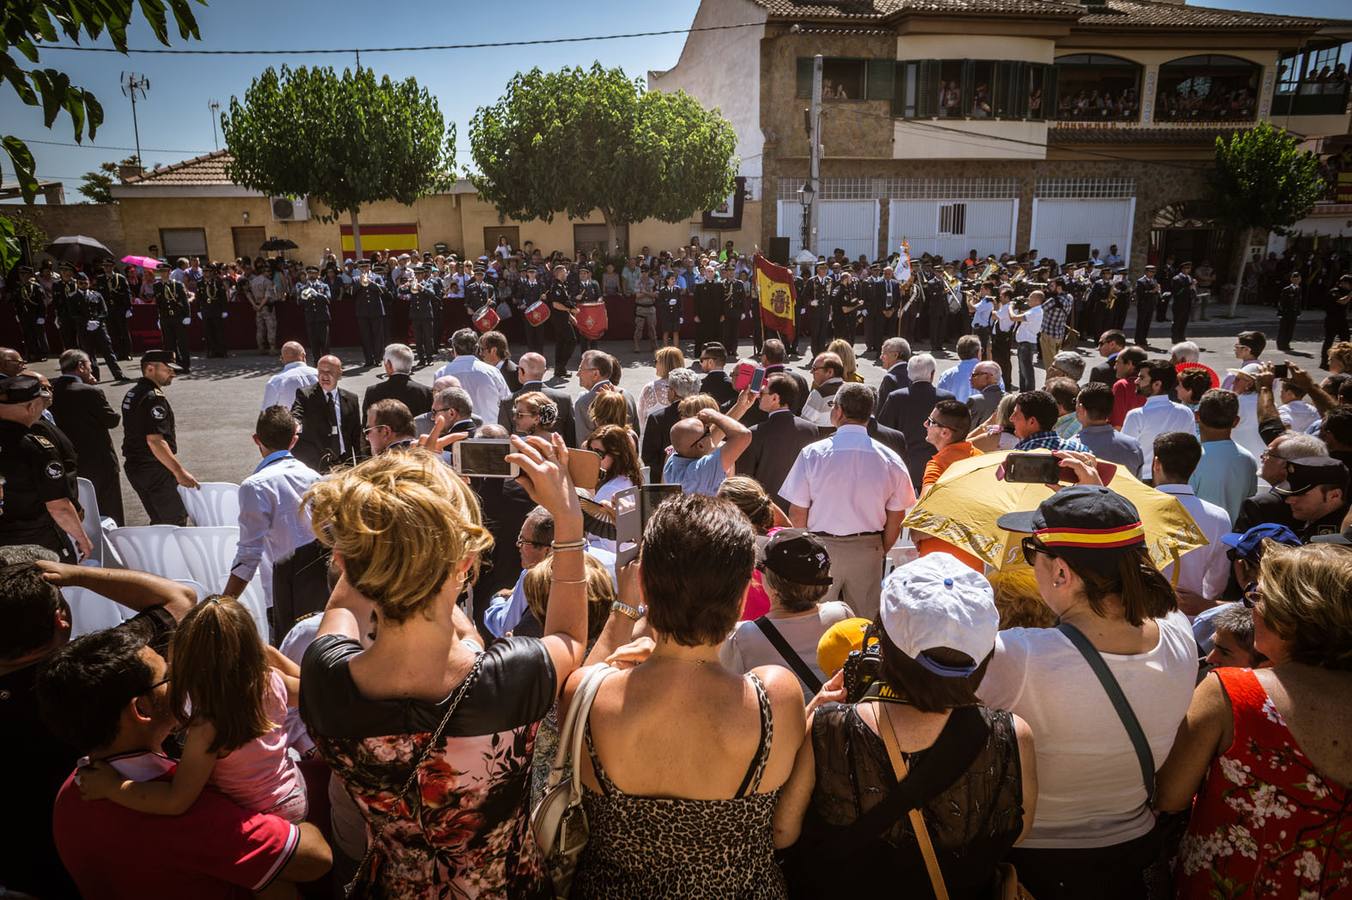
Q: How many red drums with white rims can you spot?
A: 3